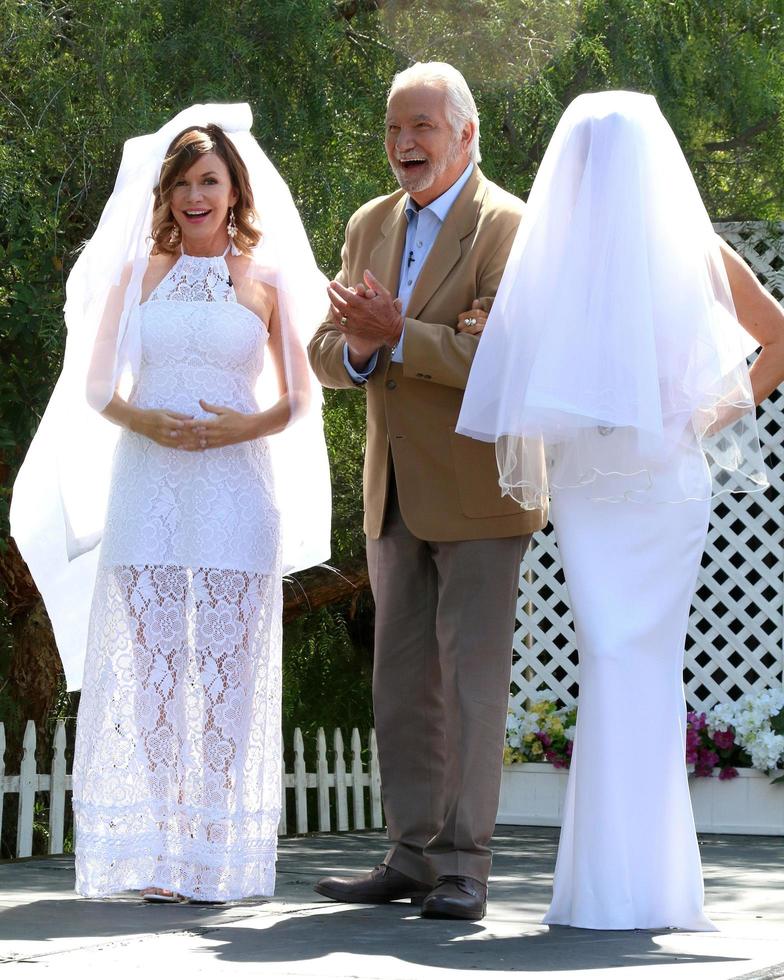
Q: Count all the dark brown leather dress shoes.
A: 2